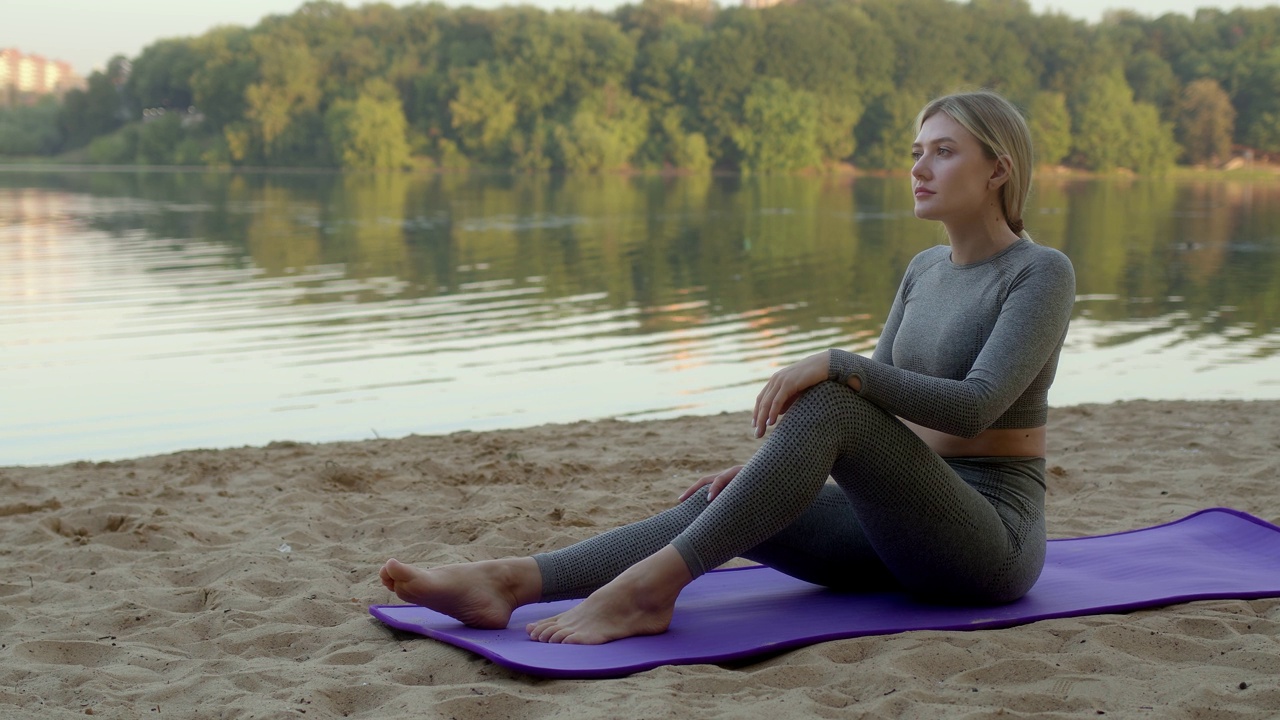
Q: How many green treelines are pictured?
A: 1